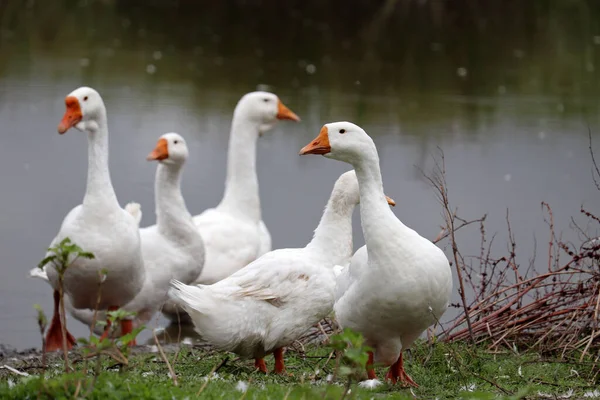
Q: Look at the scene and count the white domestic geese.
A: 5